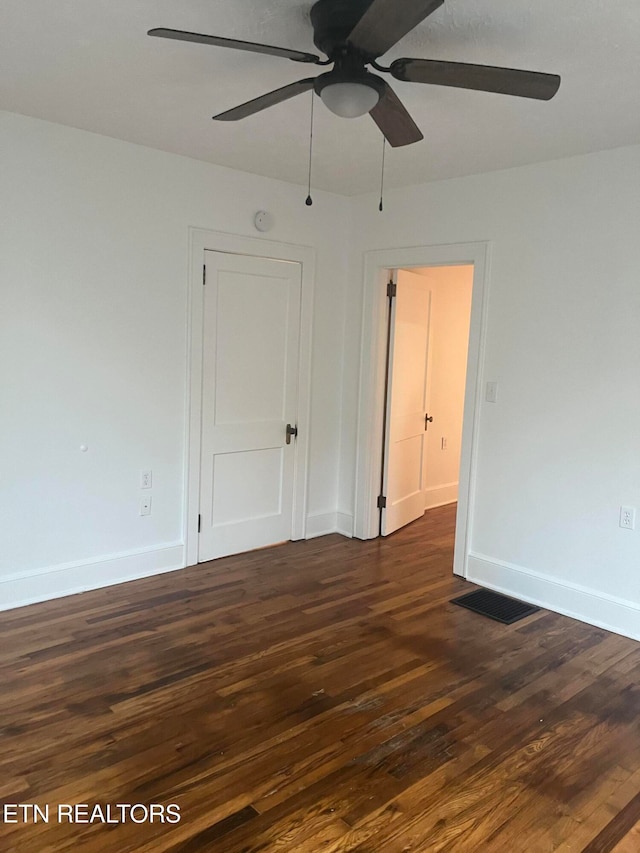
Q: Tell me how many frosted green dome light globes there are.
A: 0